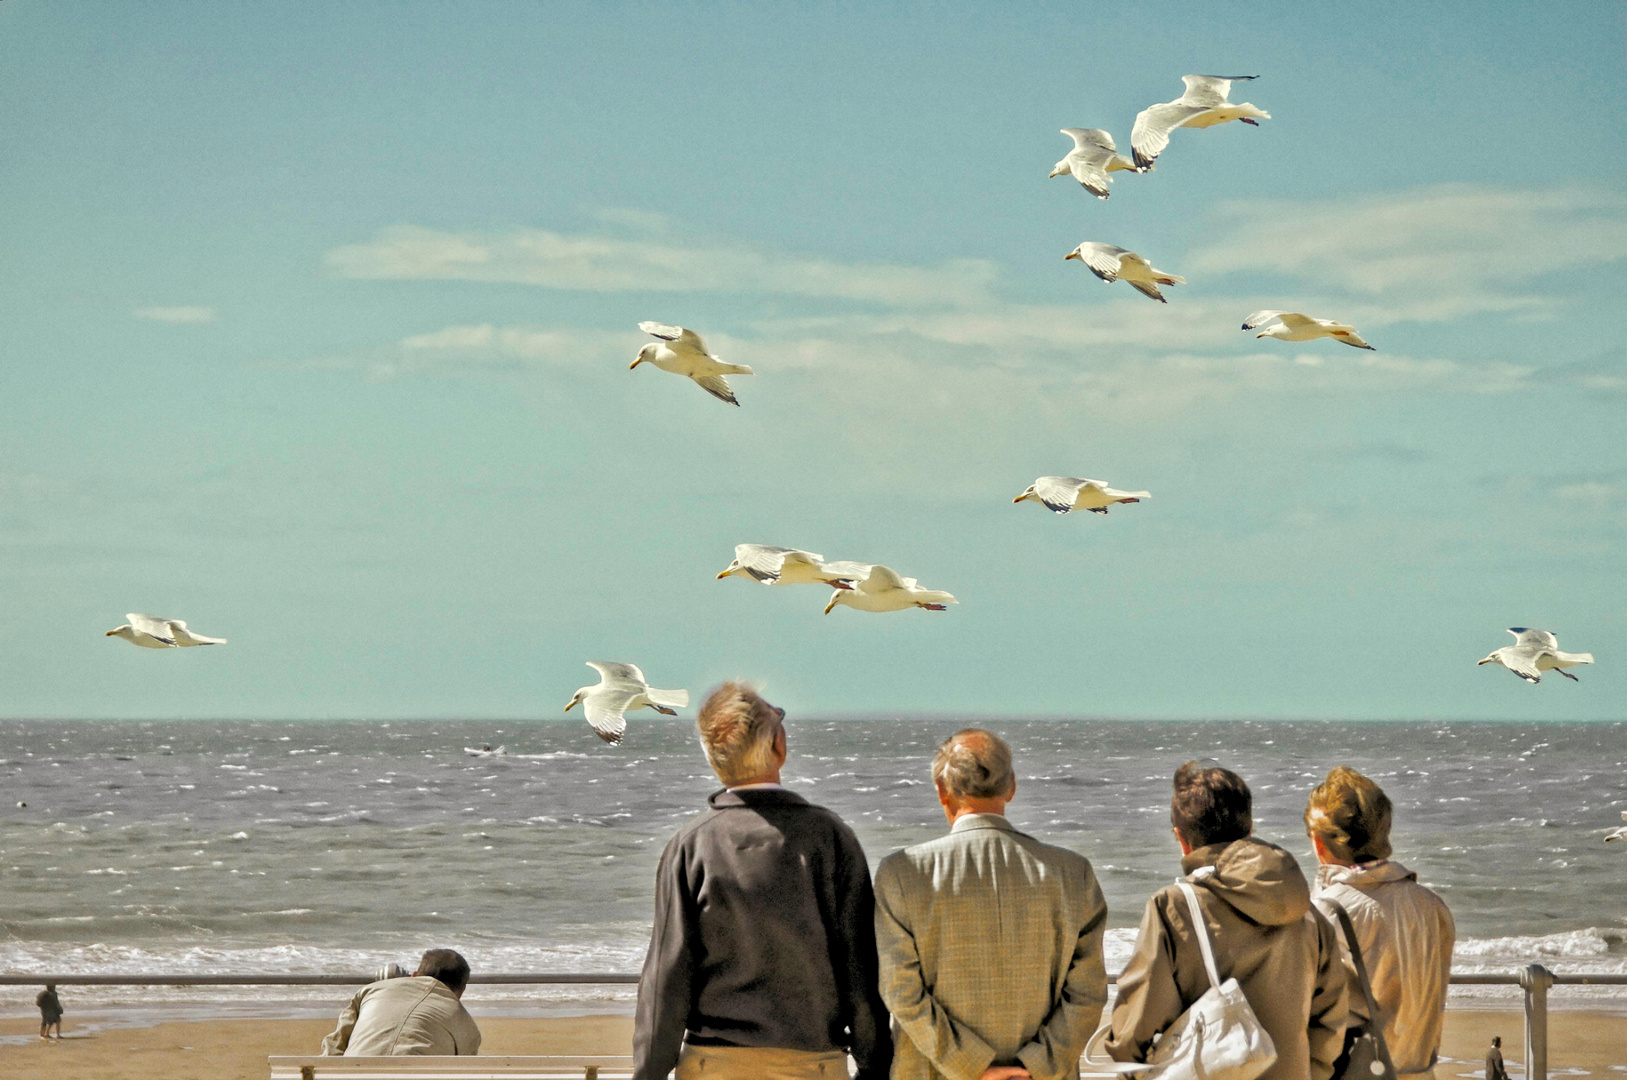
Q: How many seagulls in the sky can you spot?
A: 11